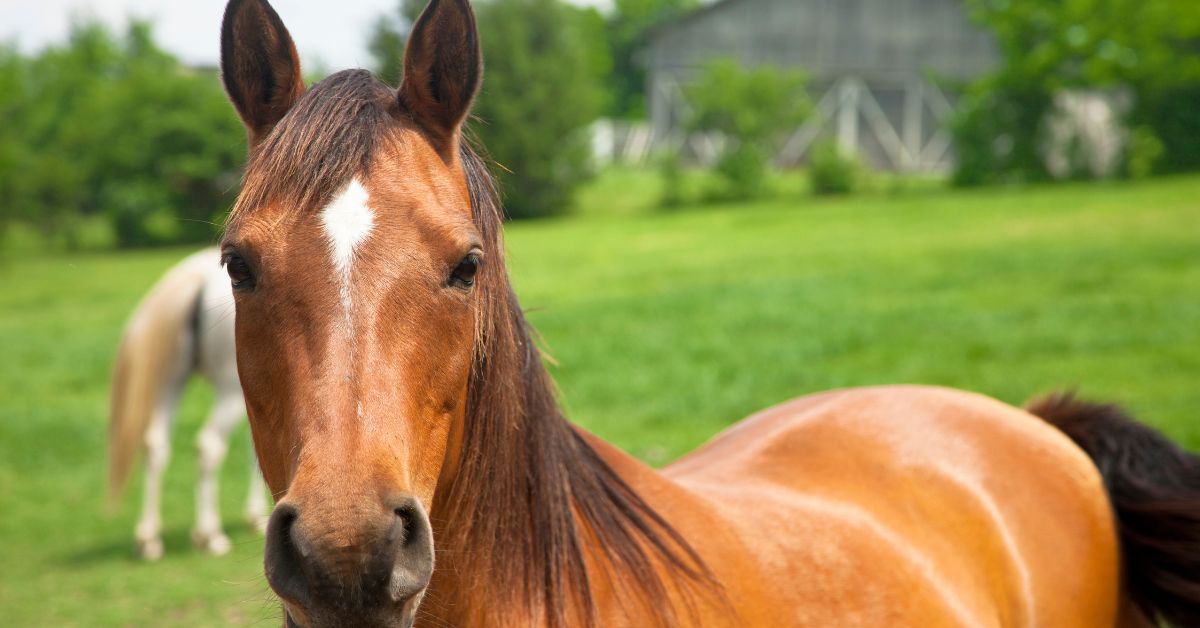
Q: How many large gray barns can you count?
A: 1